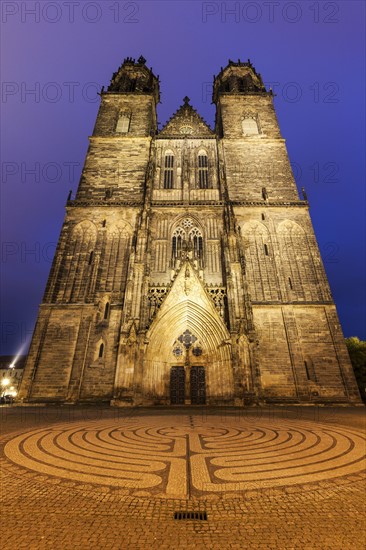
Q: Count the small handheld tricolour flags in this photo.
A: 0